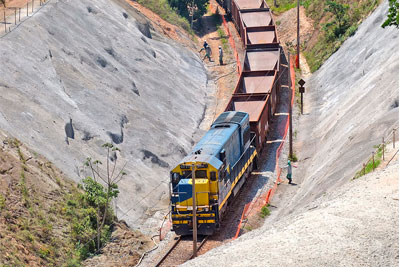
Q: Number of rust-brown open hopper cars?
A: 6